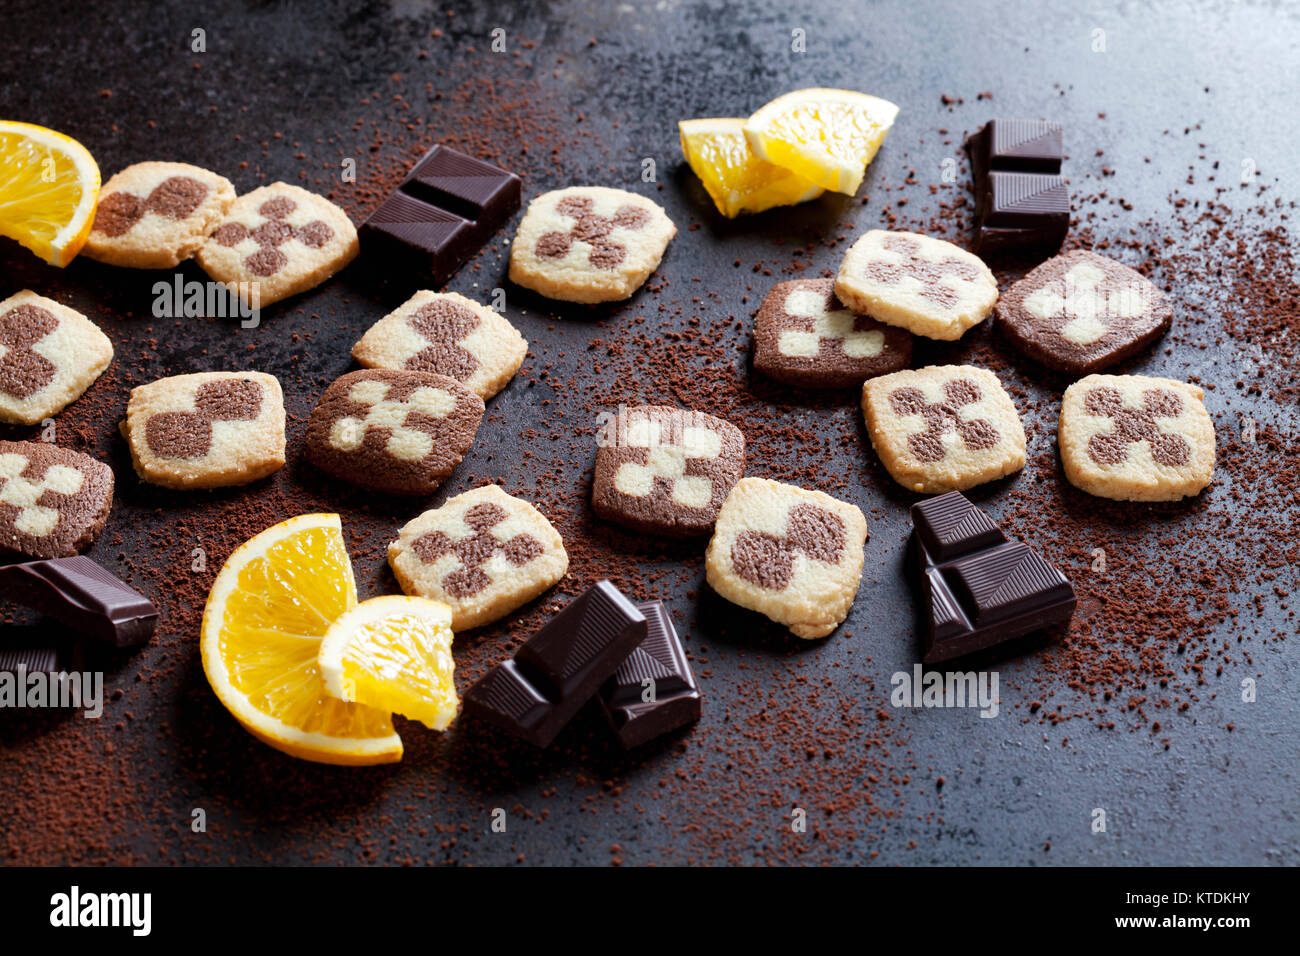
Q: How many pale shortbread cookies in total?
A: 11